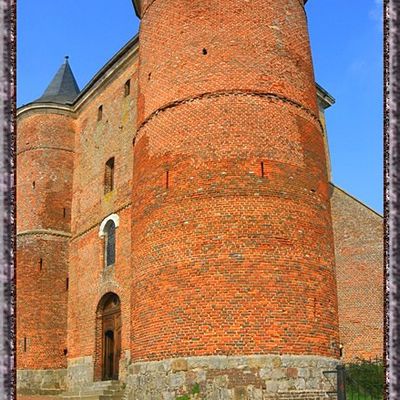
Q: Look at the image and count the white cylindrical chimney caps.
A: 0